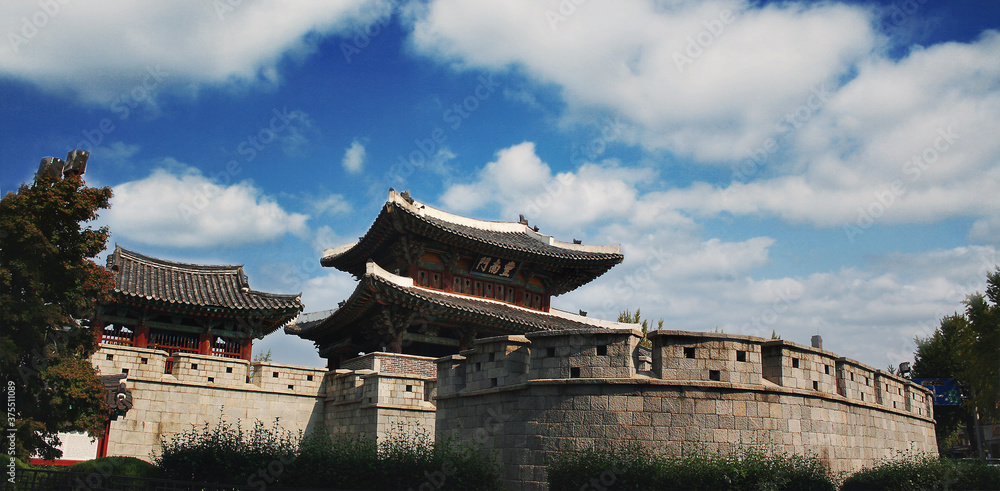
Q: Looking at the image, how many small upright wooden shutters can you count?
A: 10